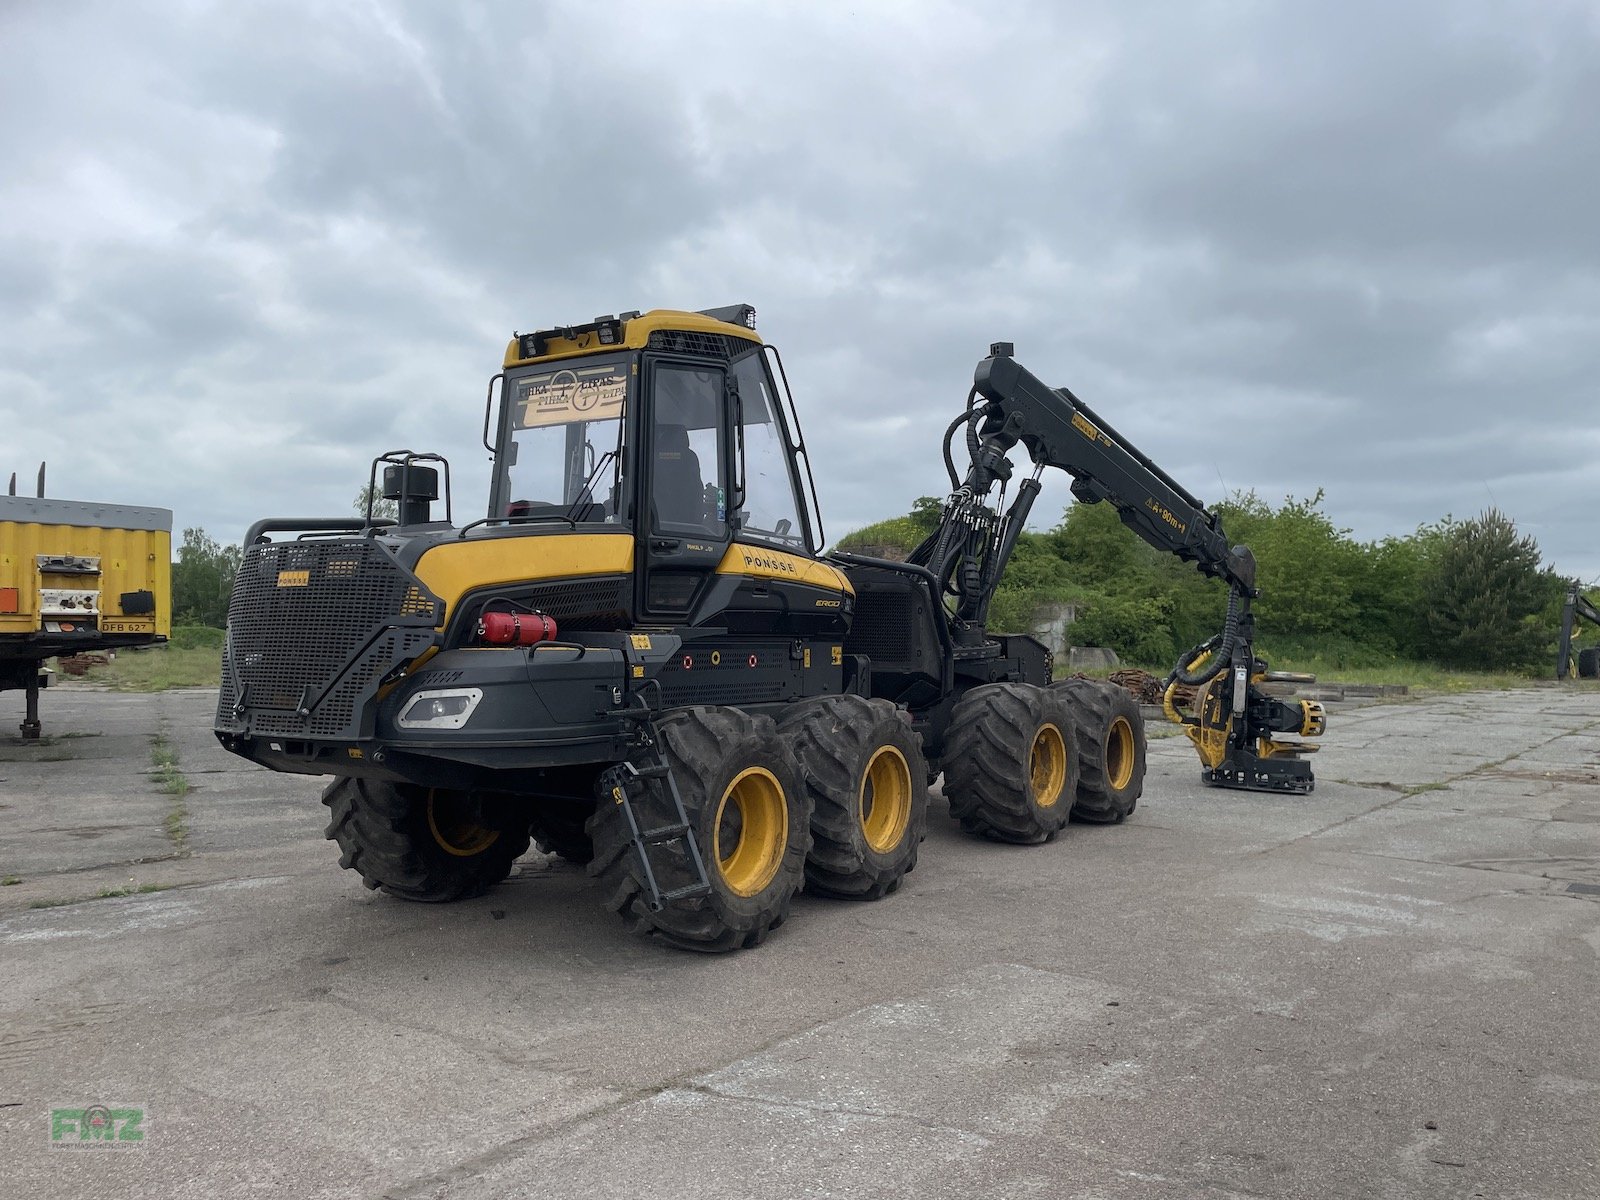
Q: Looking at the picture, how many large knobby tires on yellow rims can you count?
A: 5